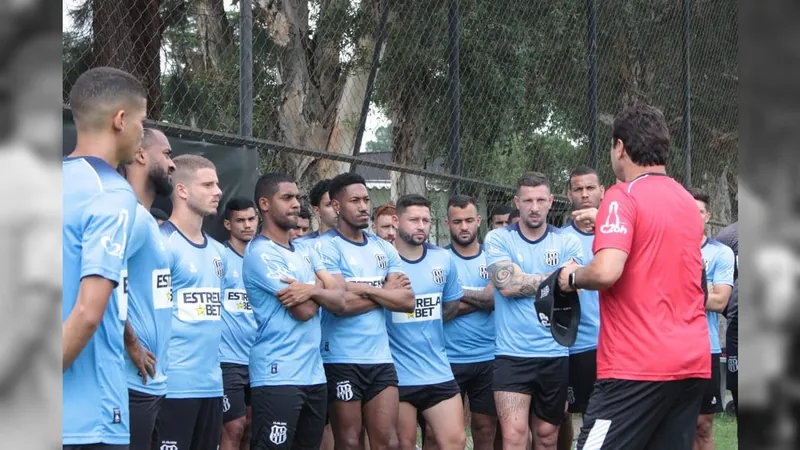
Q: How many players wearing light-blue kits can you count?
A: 12